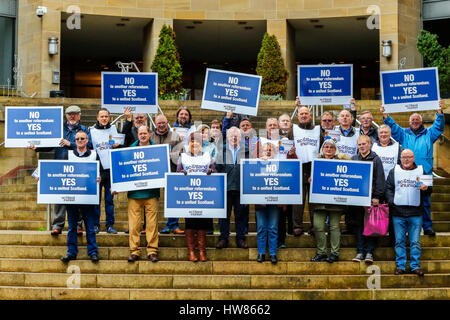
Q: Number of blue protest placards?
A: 10